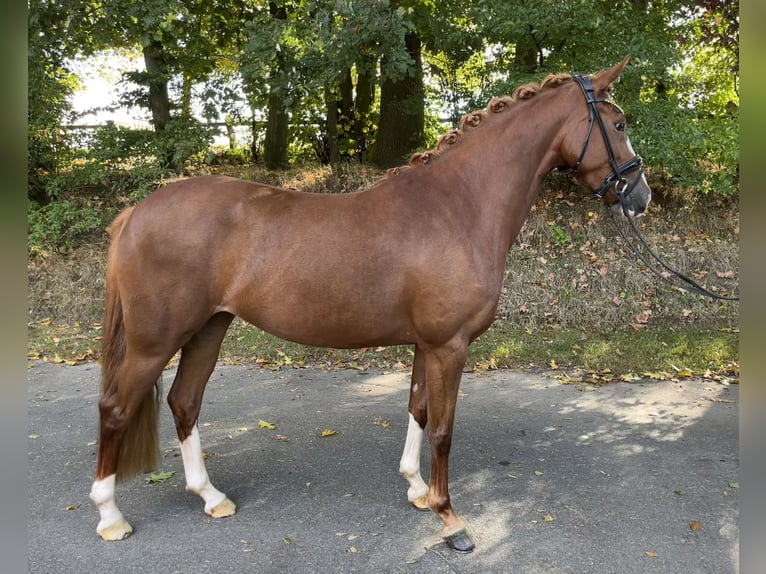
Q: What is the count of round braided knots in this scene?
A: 7